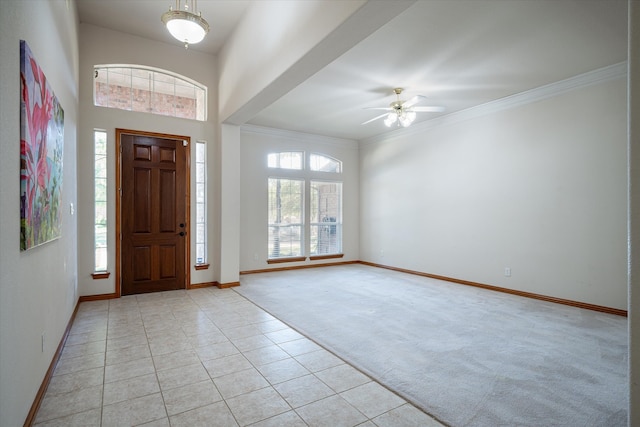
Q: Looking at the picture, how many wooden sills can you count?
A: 4